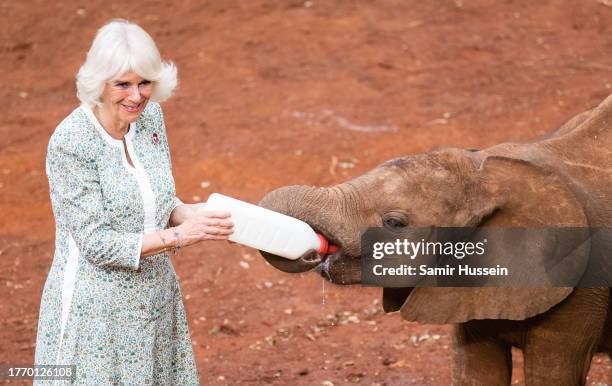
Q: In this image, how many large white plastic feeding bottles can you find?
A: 1